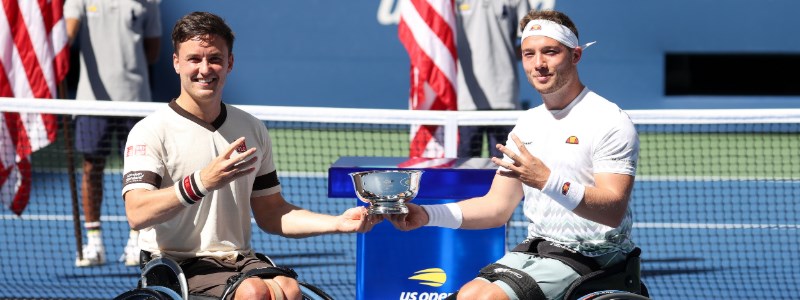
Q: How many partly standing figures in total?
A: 2